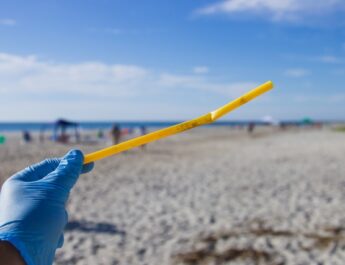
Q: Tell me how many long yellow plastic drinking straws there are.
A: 1